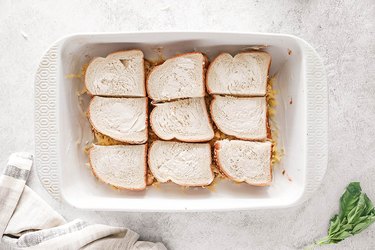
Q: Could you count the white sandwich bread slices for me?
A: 9